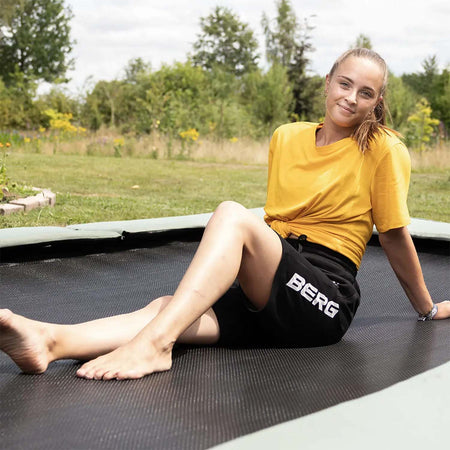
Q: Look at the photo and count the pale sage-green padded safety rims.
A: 1